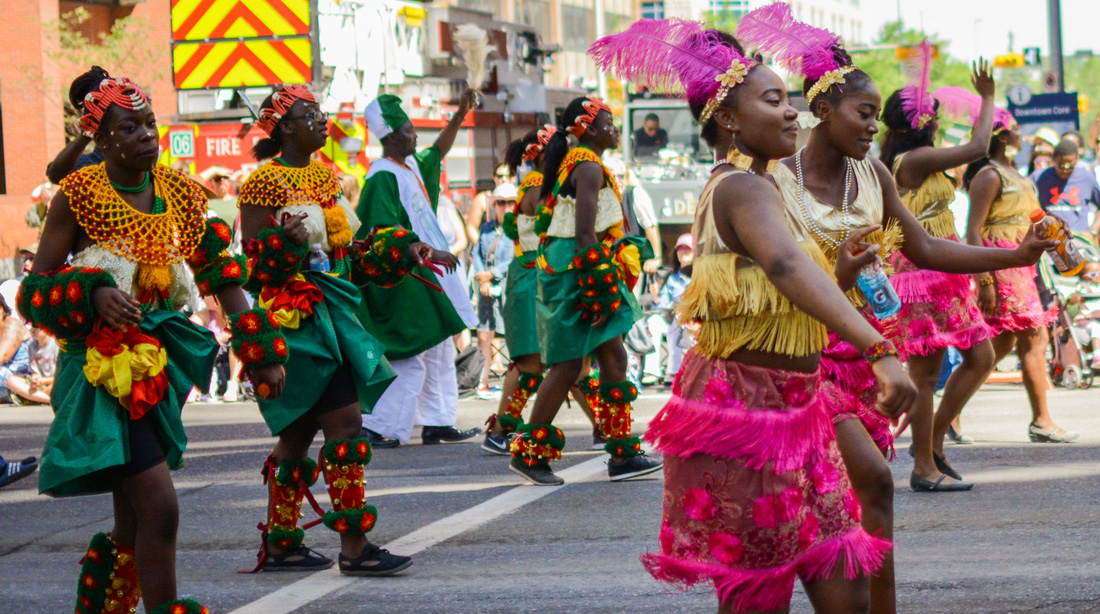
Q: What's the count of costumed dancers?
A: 9